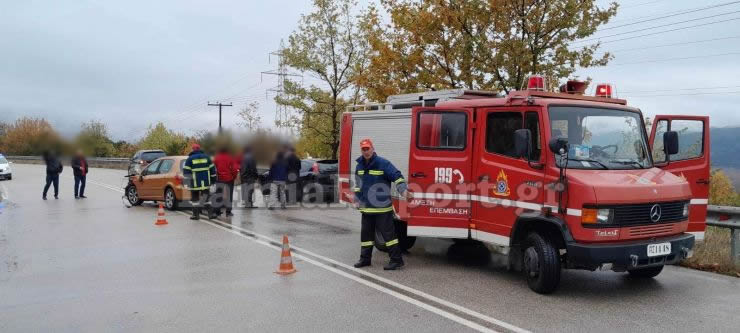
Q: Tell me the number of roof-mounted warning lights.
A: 2